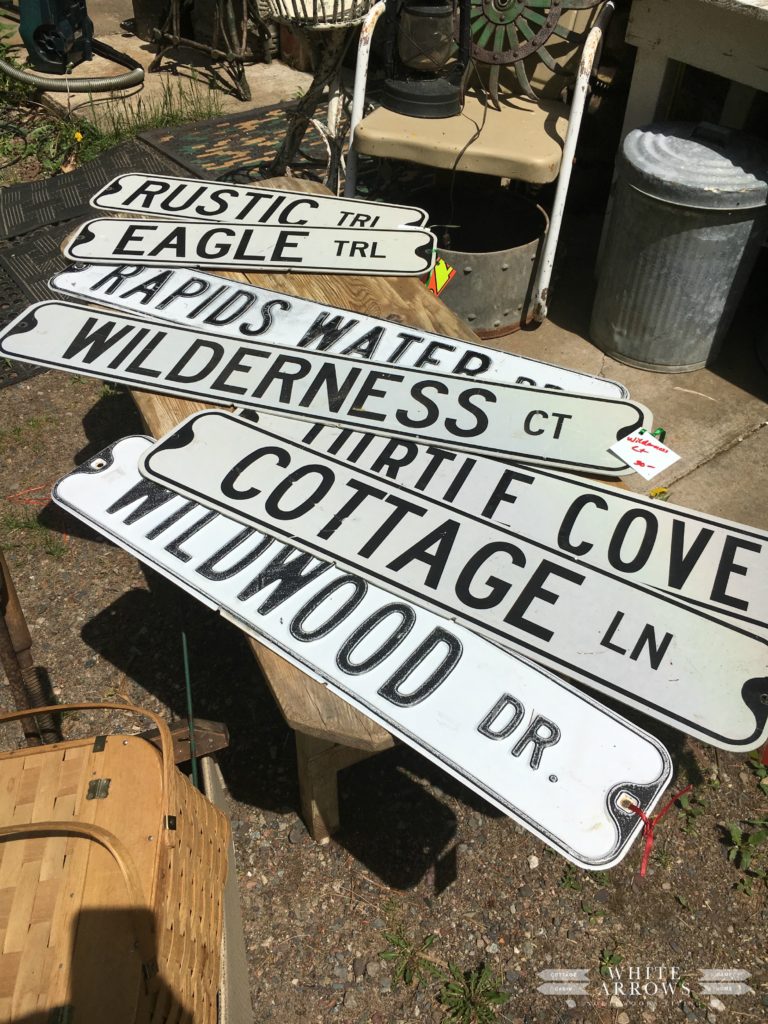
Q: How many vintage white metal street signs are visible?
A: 7